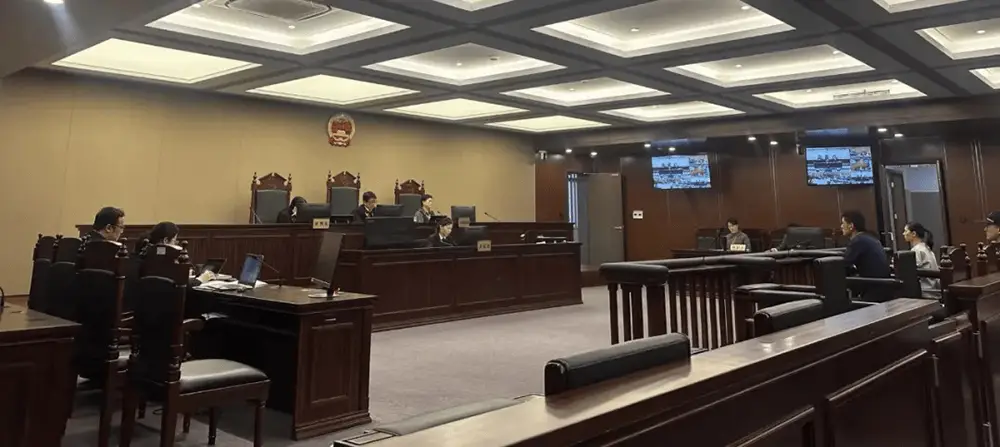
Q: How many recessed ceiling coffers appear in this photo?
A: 15